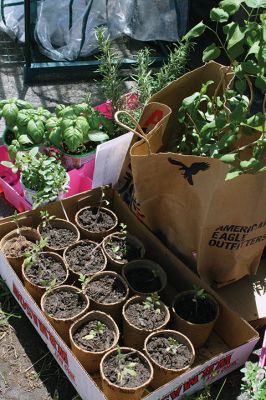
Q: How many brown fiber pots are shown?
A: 14